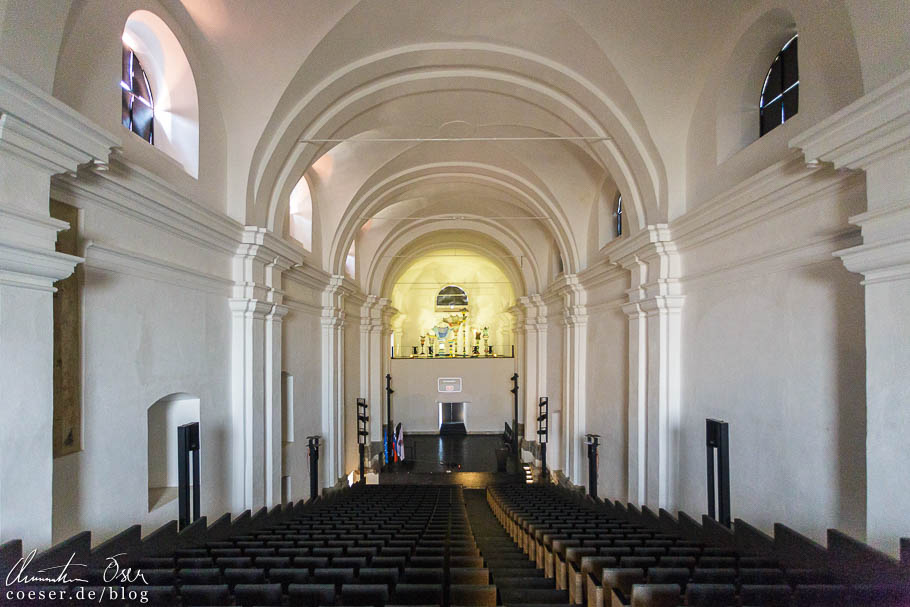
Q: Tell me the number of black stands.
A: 8